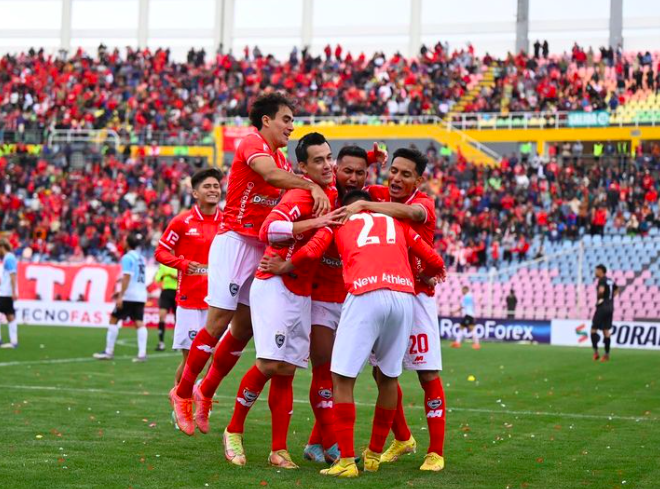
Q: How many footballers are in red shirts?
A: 6